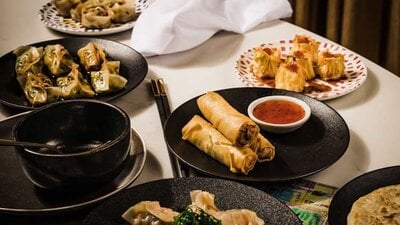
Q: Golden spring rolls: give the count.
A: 3